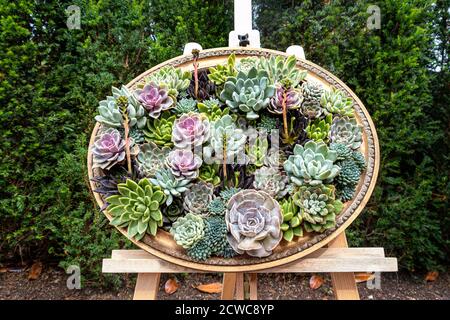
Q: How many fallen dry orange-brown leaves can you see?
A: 6